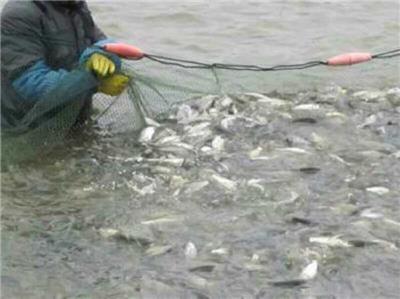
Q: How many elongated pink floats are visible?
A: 2